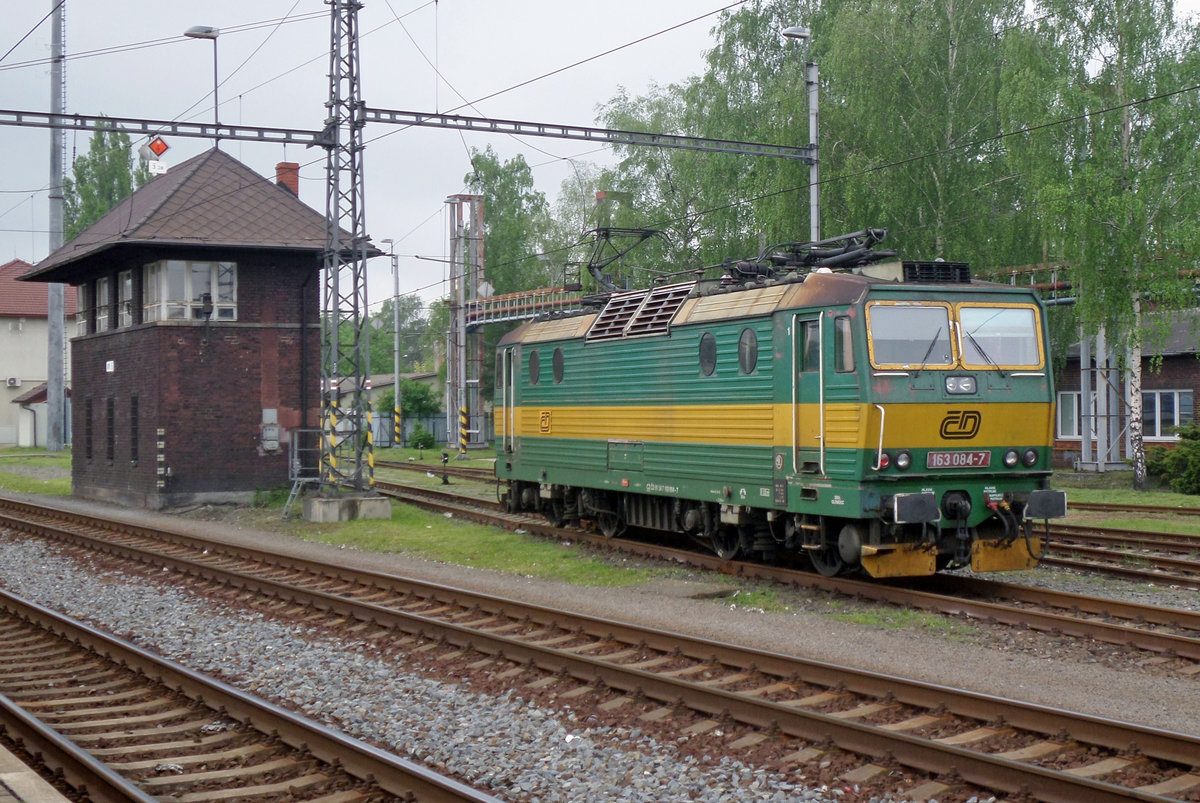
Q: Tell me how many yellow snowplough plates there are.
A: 2